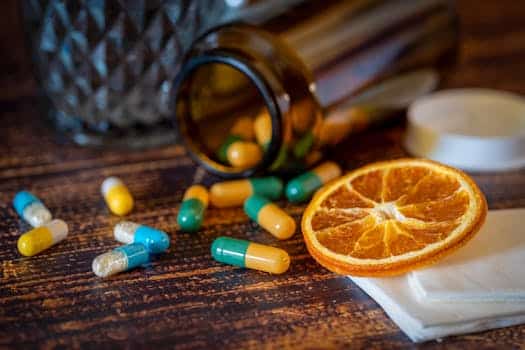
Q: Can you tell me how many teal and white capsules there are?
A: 3